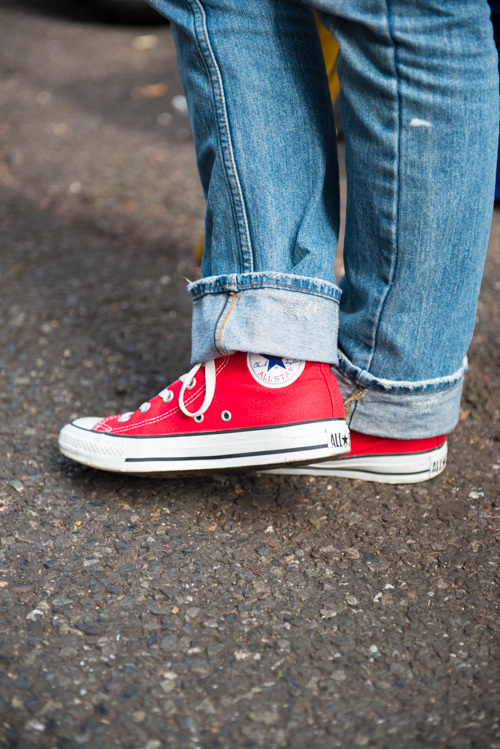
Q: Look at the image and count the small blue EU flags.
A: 0